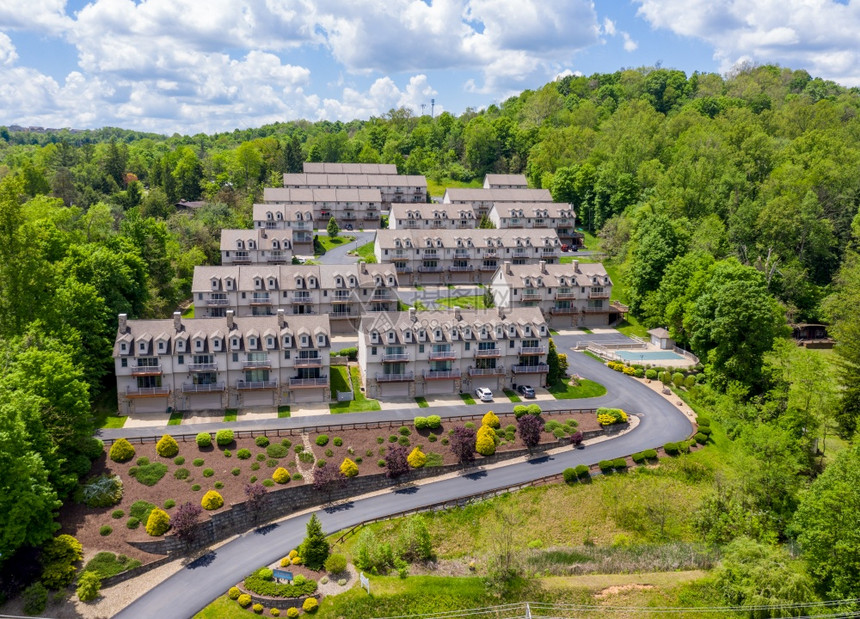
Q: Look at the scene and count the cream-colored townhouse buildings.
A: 14